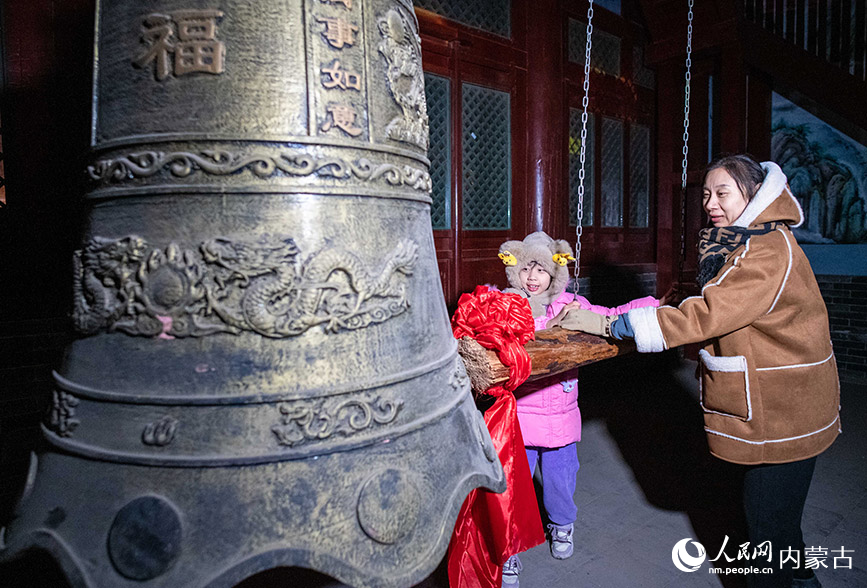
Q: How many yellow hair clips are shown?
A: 2